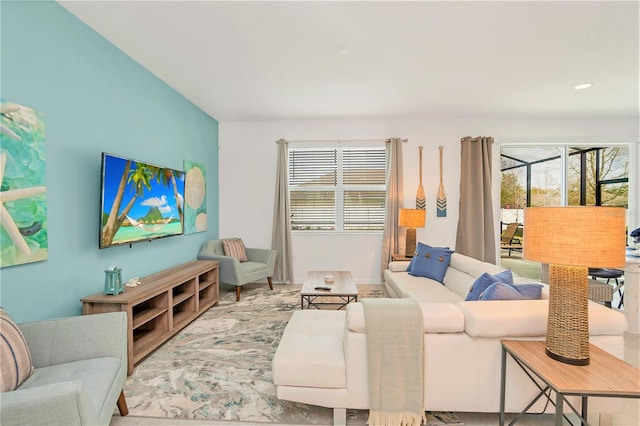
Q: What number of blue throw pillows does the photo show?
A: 4